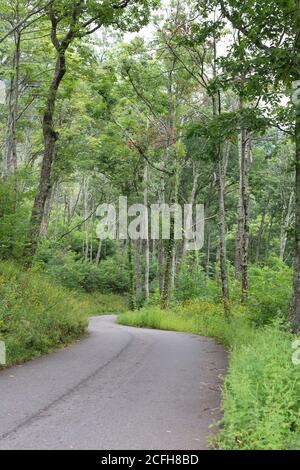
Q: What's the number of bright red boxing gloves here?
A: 0